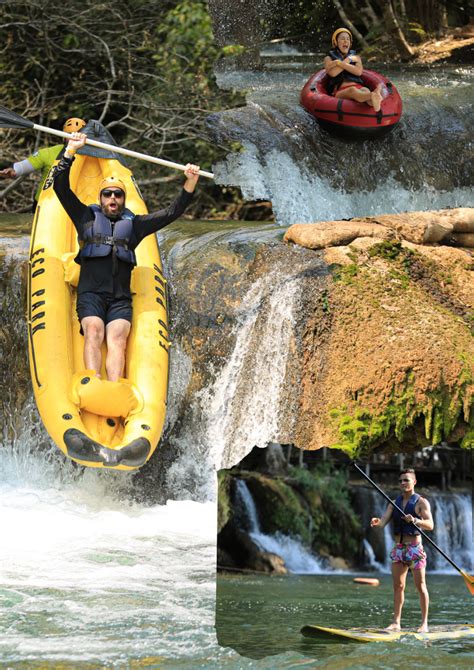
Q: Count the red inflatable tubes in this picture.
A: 1